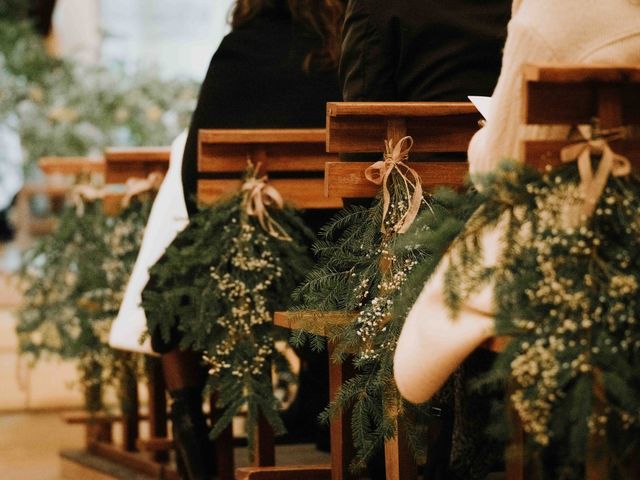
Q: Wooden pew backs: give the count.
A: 5